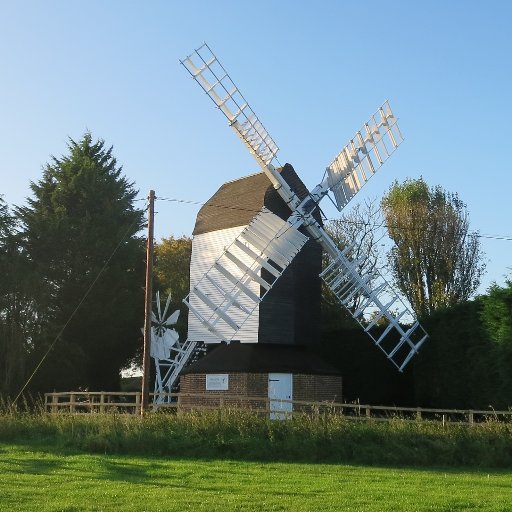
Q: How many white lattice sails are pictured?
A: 4